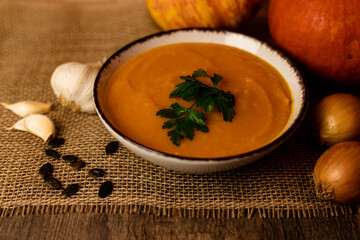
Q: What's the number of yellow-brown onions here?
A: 2